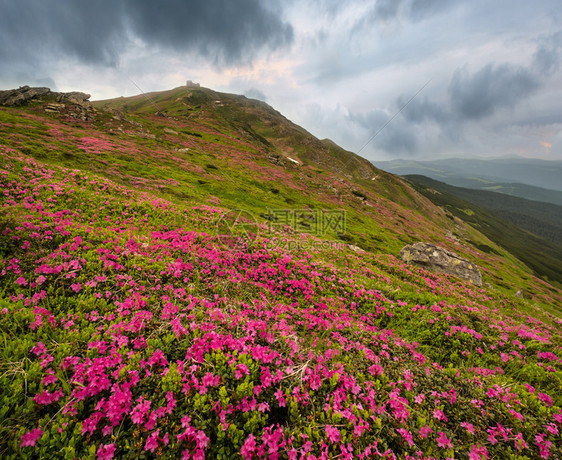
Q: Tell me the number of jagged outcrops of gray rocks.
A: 2